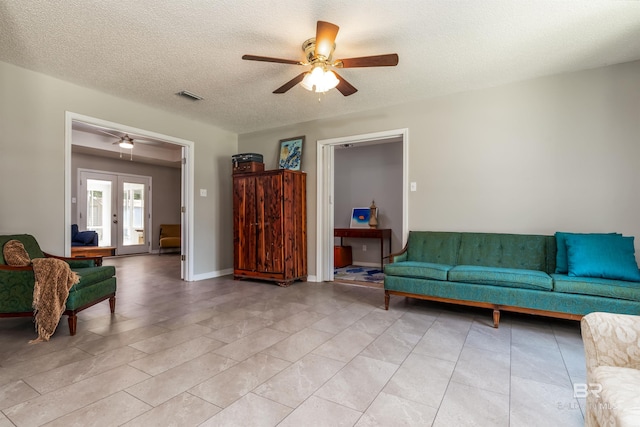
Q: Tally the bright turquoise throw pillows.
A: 2